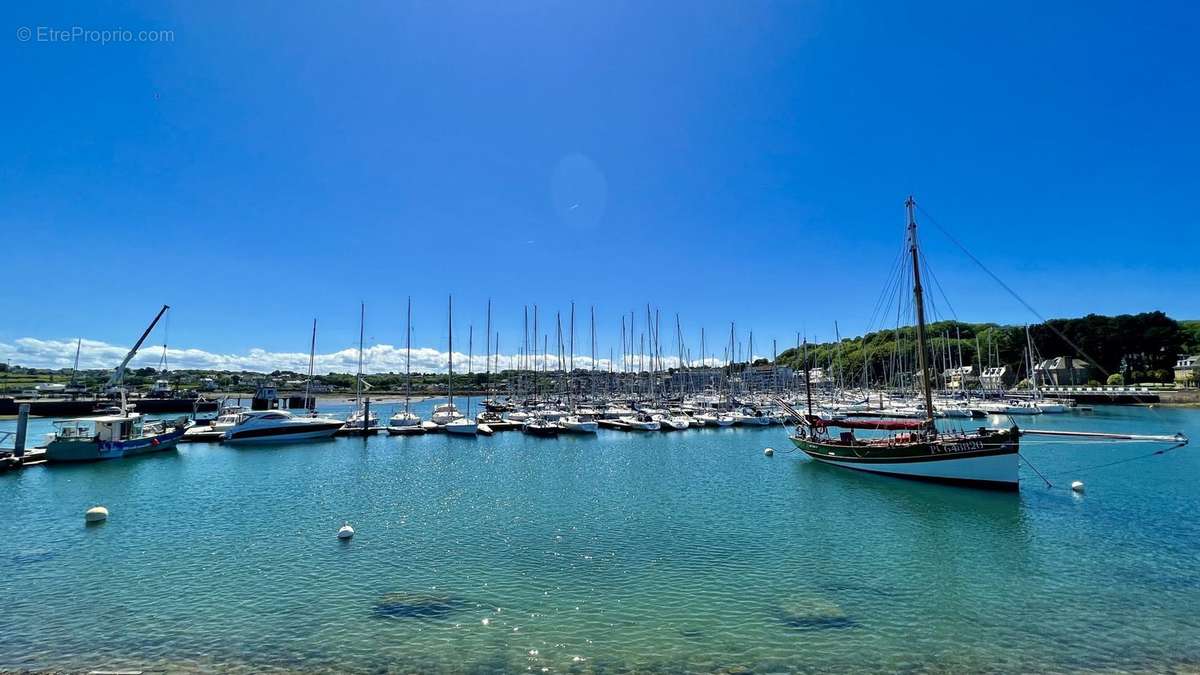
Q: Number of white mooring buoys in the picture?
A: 4